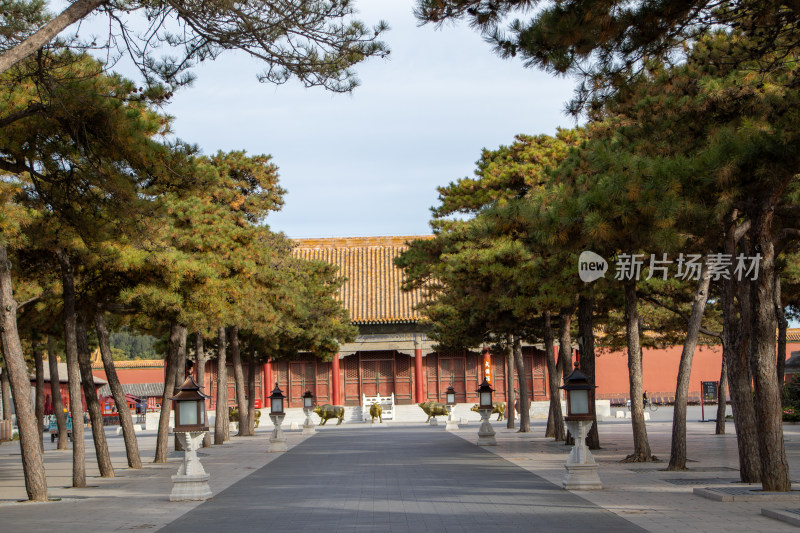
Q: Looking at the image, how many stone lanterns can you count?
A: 6